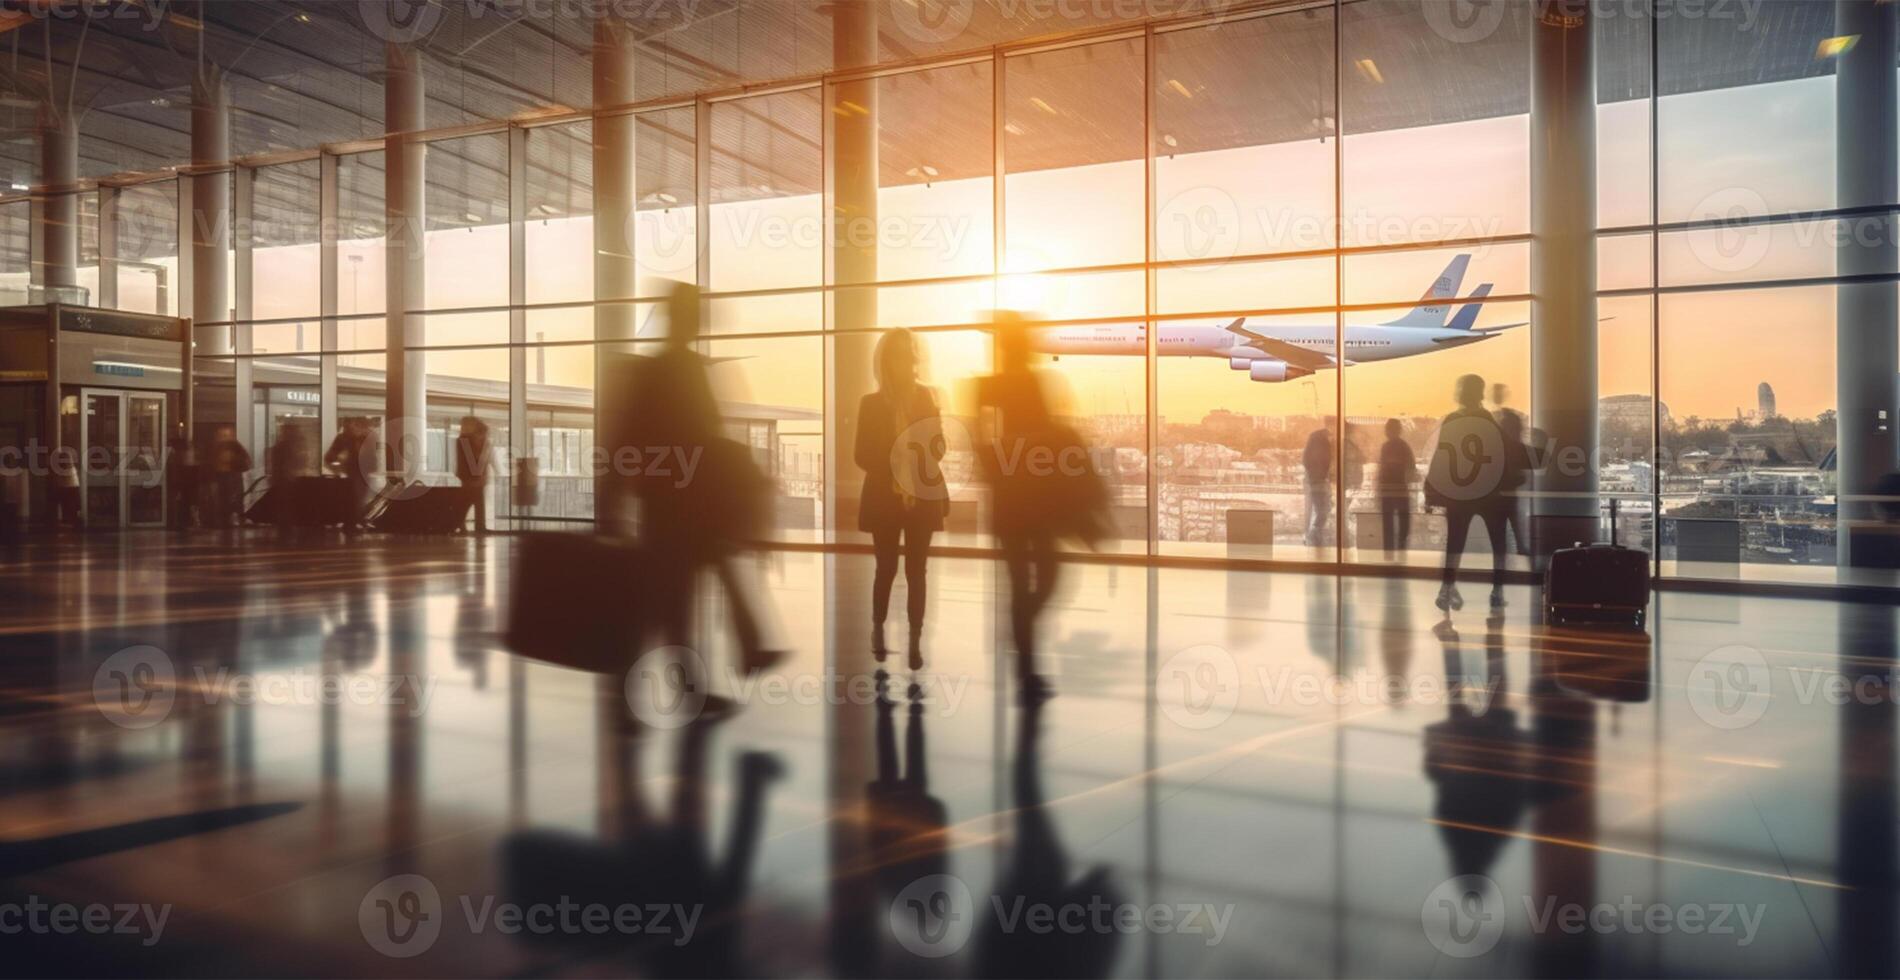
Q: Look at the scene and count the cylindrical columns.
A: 7